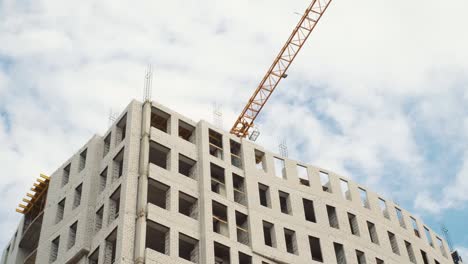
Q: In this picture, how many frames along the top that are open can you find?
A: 11